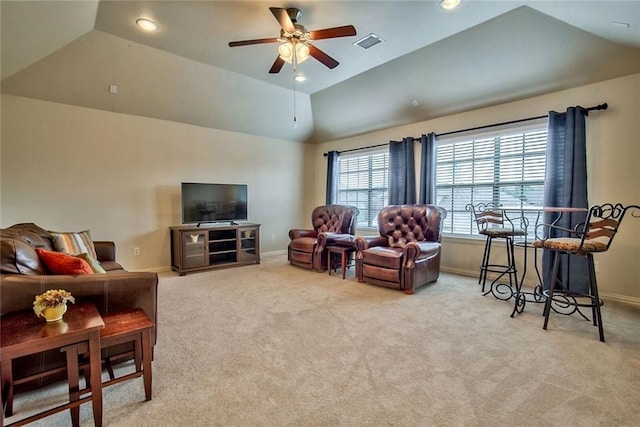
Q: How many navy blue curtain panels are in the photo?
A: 4